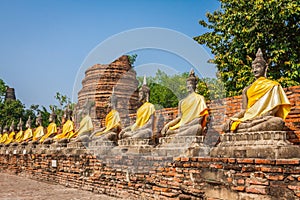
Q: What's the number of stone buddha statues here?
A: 13